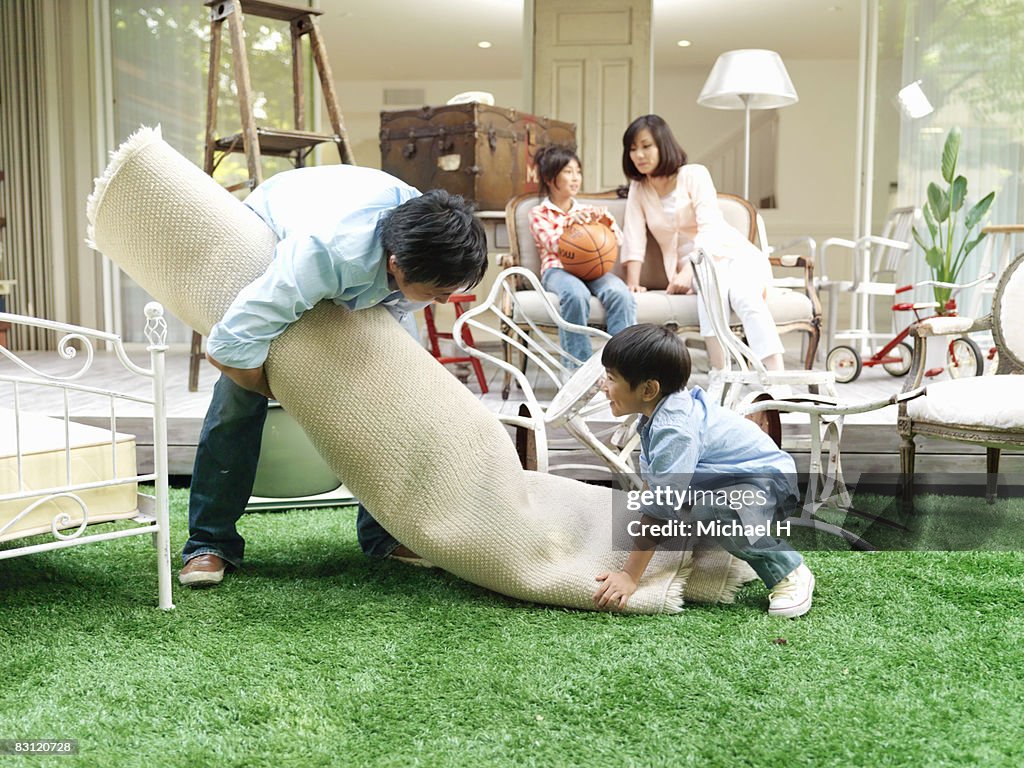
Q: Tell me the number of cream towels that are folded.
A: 0